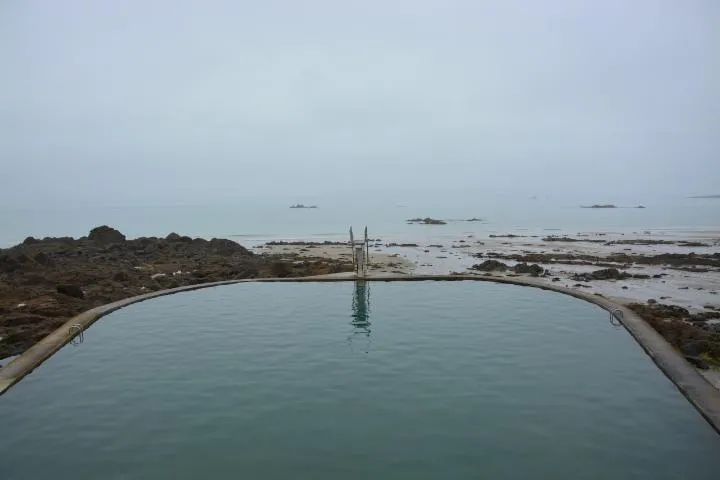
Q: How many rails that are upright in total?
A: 2